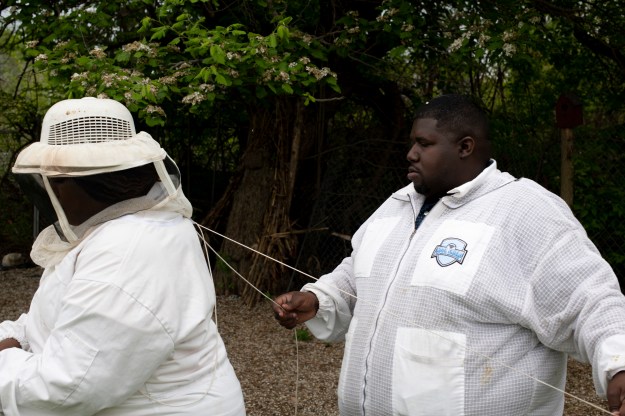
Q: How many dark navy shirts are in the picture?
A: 1